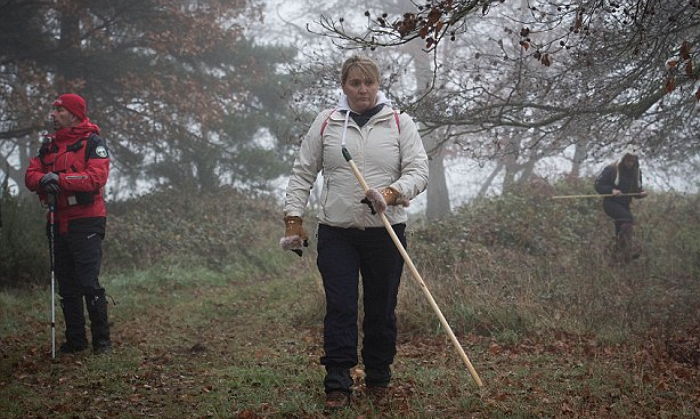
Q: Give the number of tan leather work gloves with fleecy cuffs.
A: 2